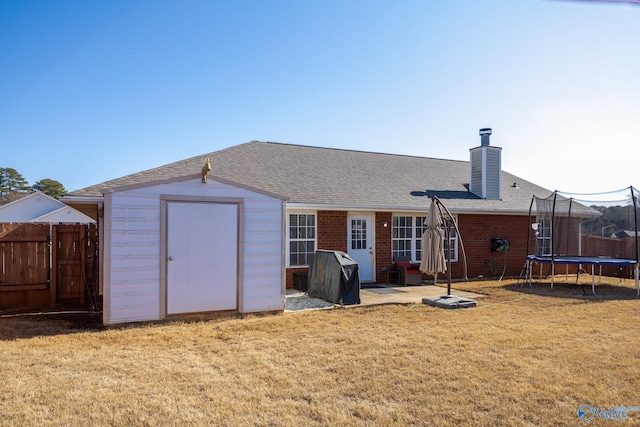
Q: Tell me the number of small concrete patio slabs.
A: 1